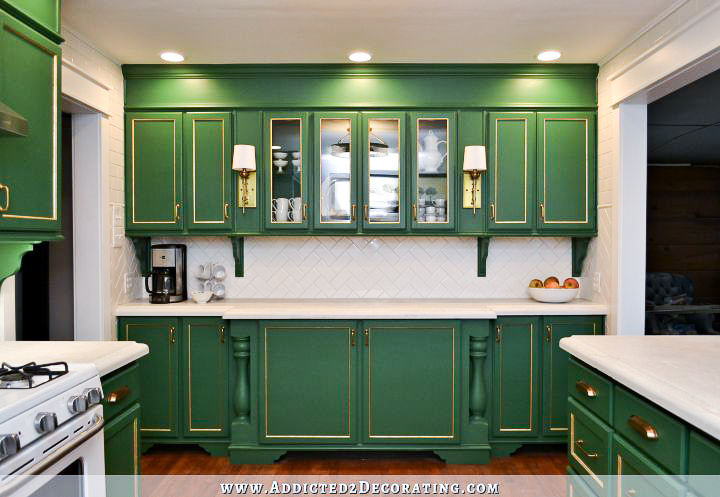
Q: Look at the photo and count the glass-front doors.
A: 4